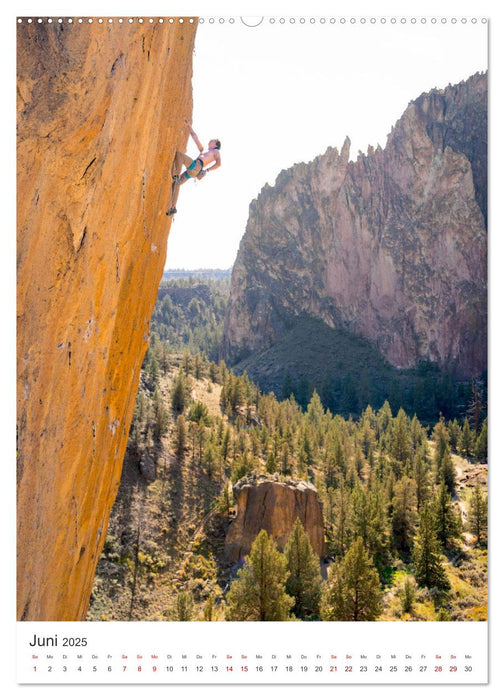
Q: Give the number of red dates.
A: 10